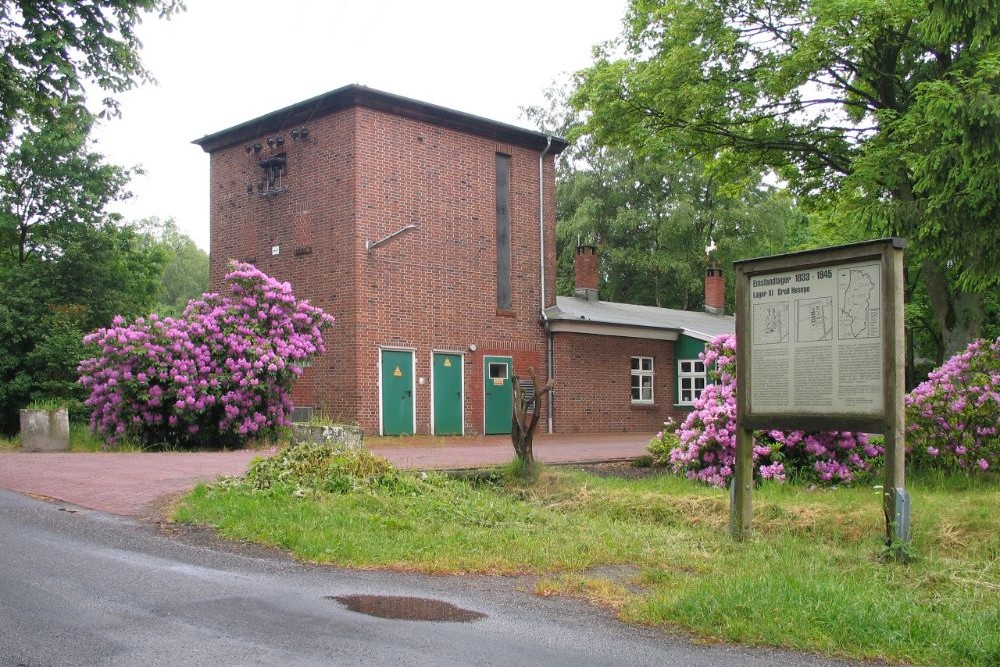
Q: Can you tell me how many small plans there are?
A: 2